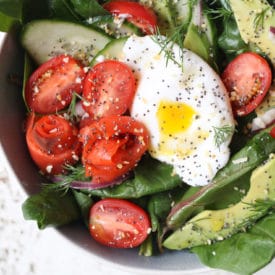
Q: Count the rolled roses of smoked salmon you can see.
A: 2